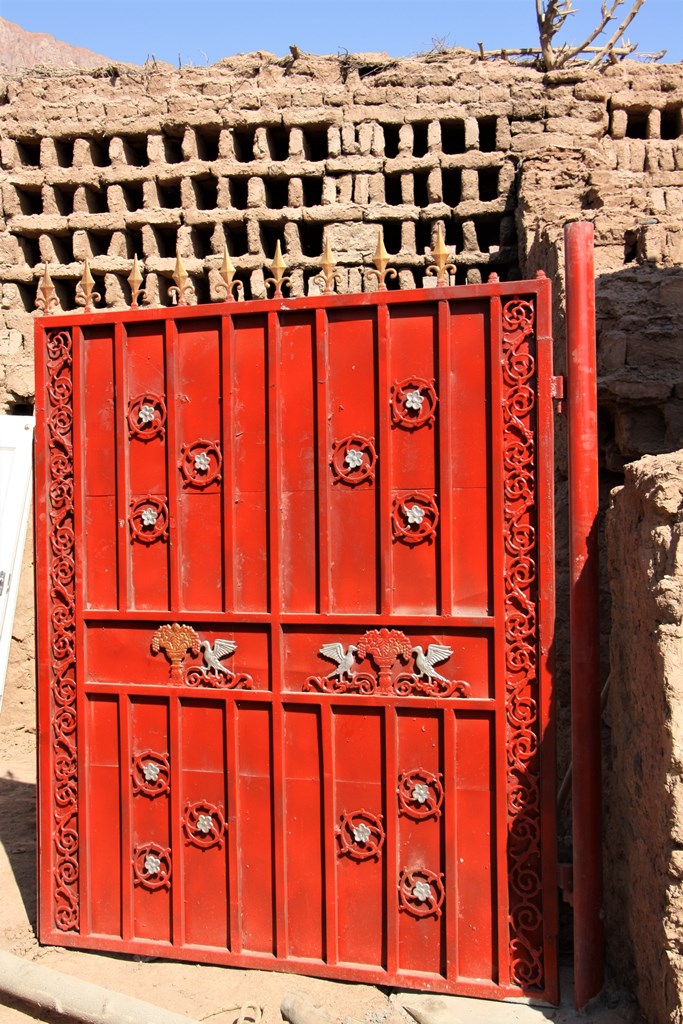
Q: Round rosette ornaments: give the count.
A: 12